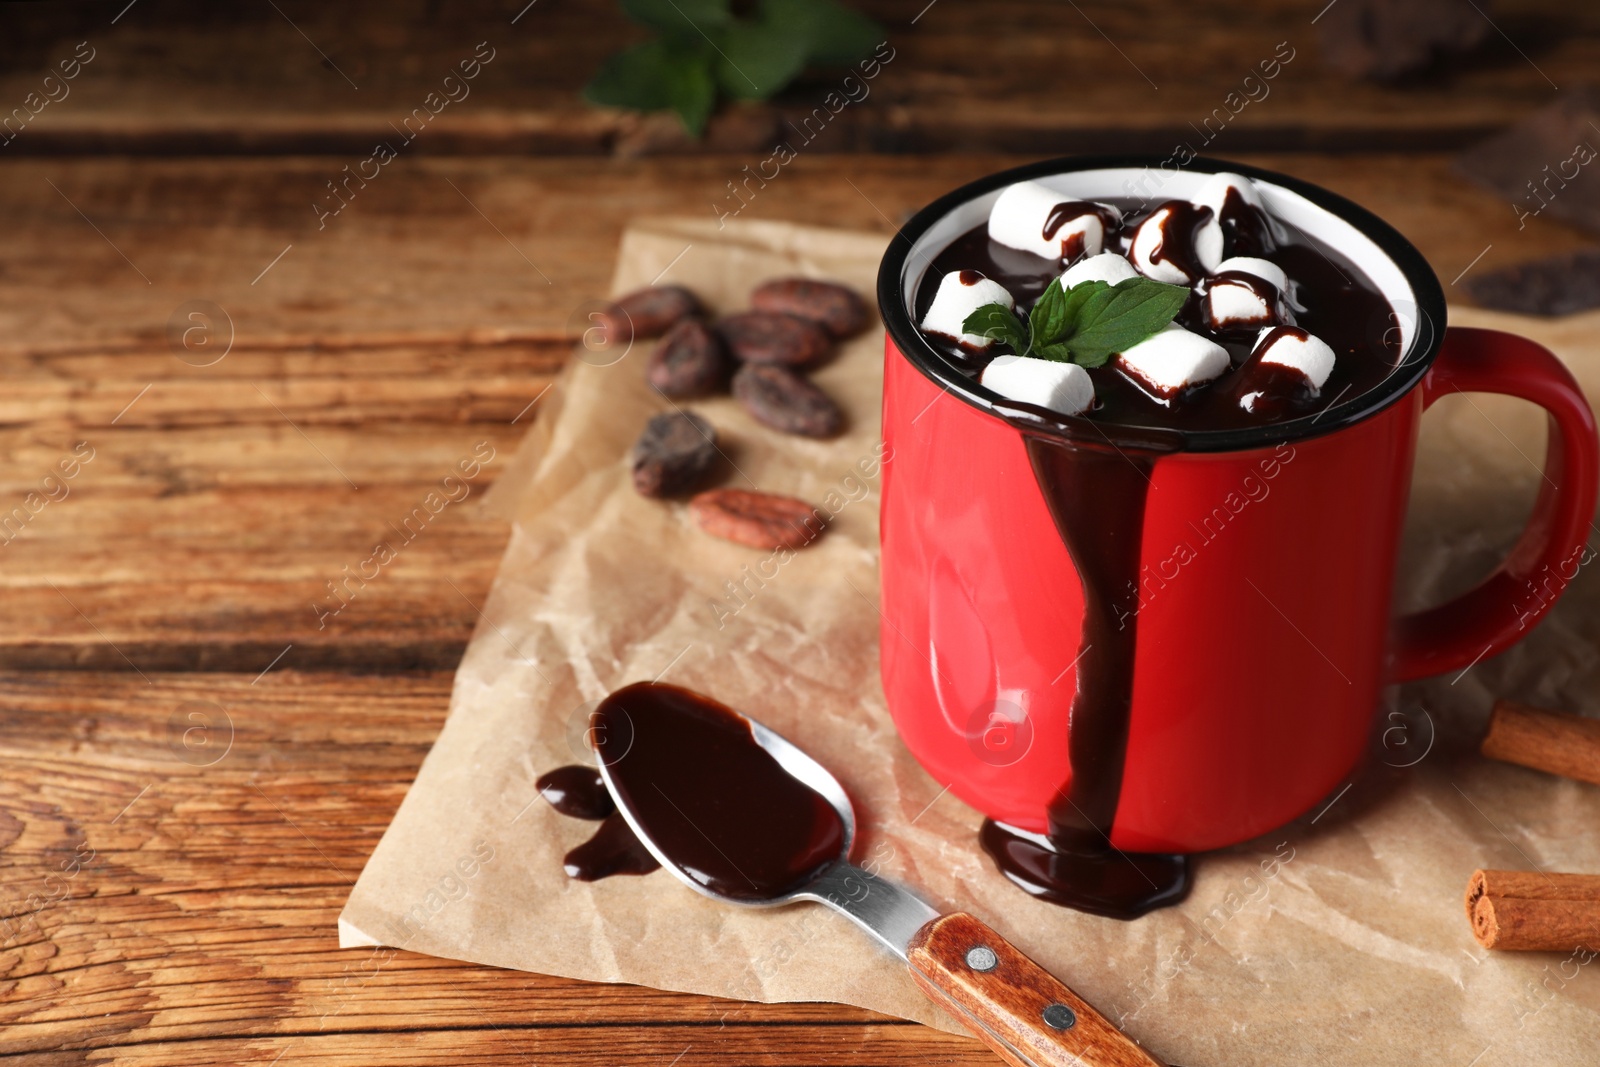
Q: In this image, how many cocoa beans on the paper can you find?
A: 7